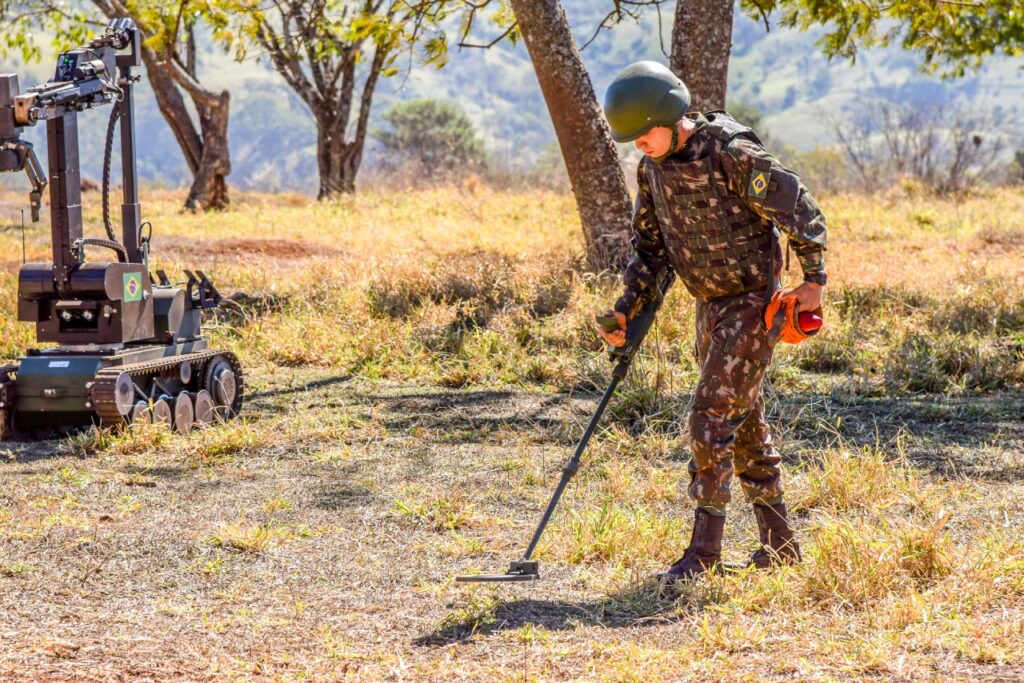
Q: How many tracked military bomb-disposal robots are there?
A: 1